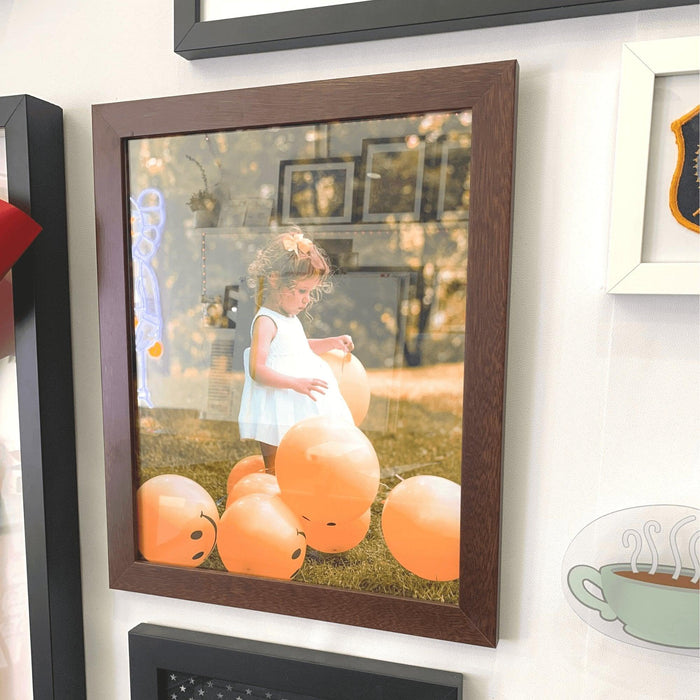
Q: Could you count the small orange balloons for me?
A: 8